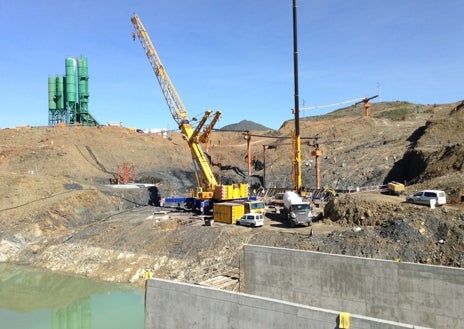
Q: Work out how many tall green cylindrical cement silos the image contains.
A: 4